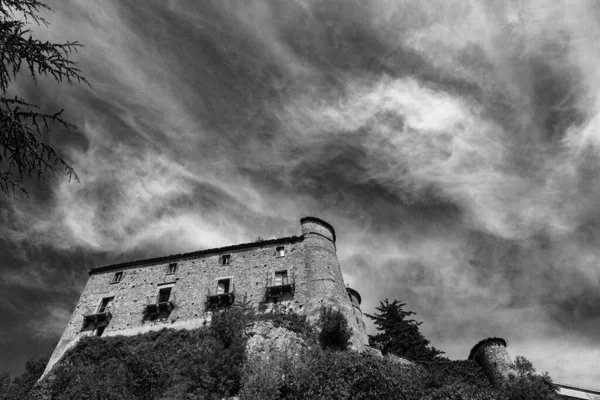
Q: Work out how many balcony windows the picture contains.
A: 4